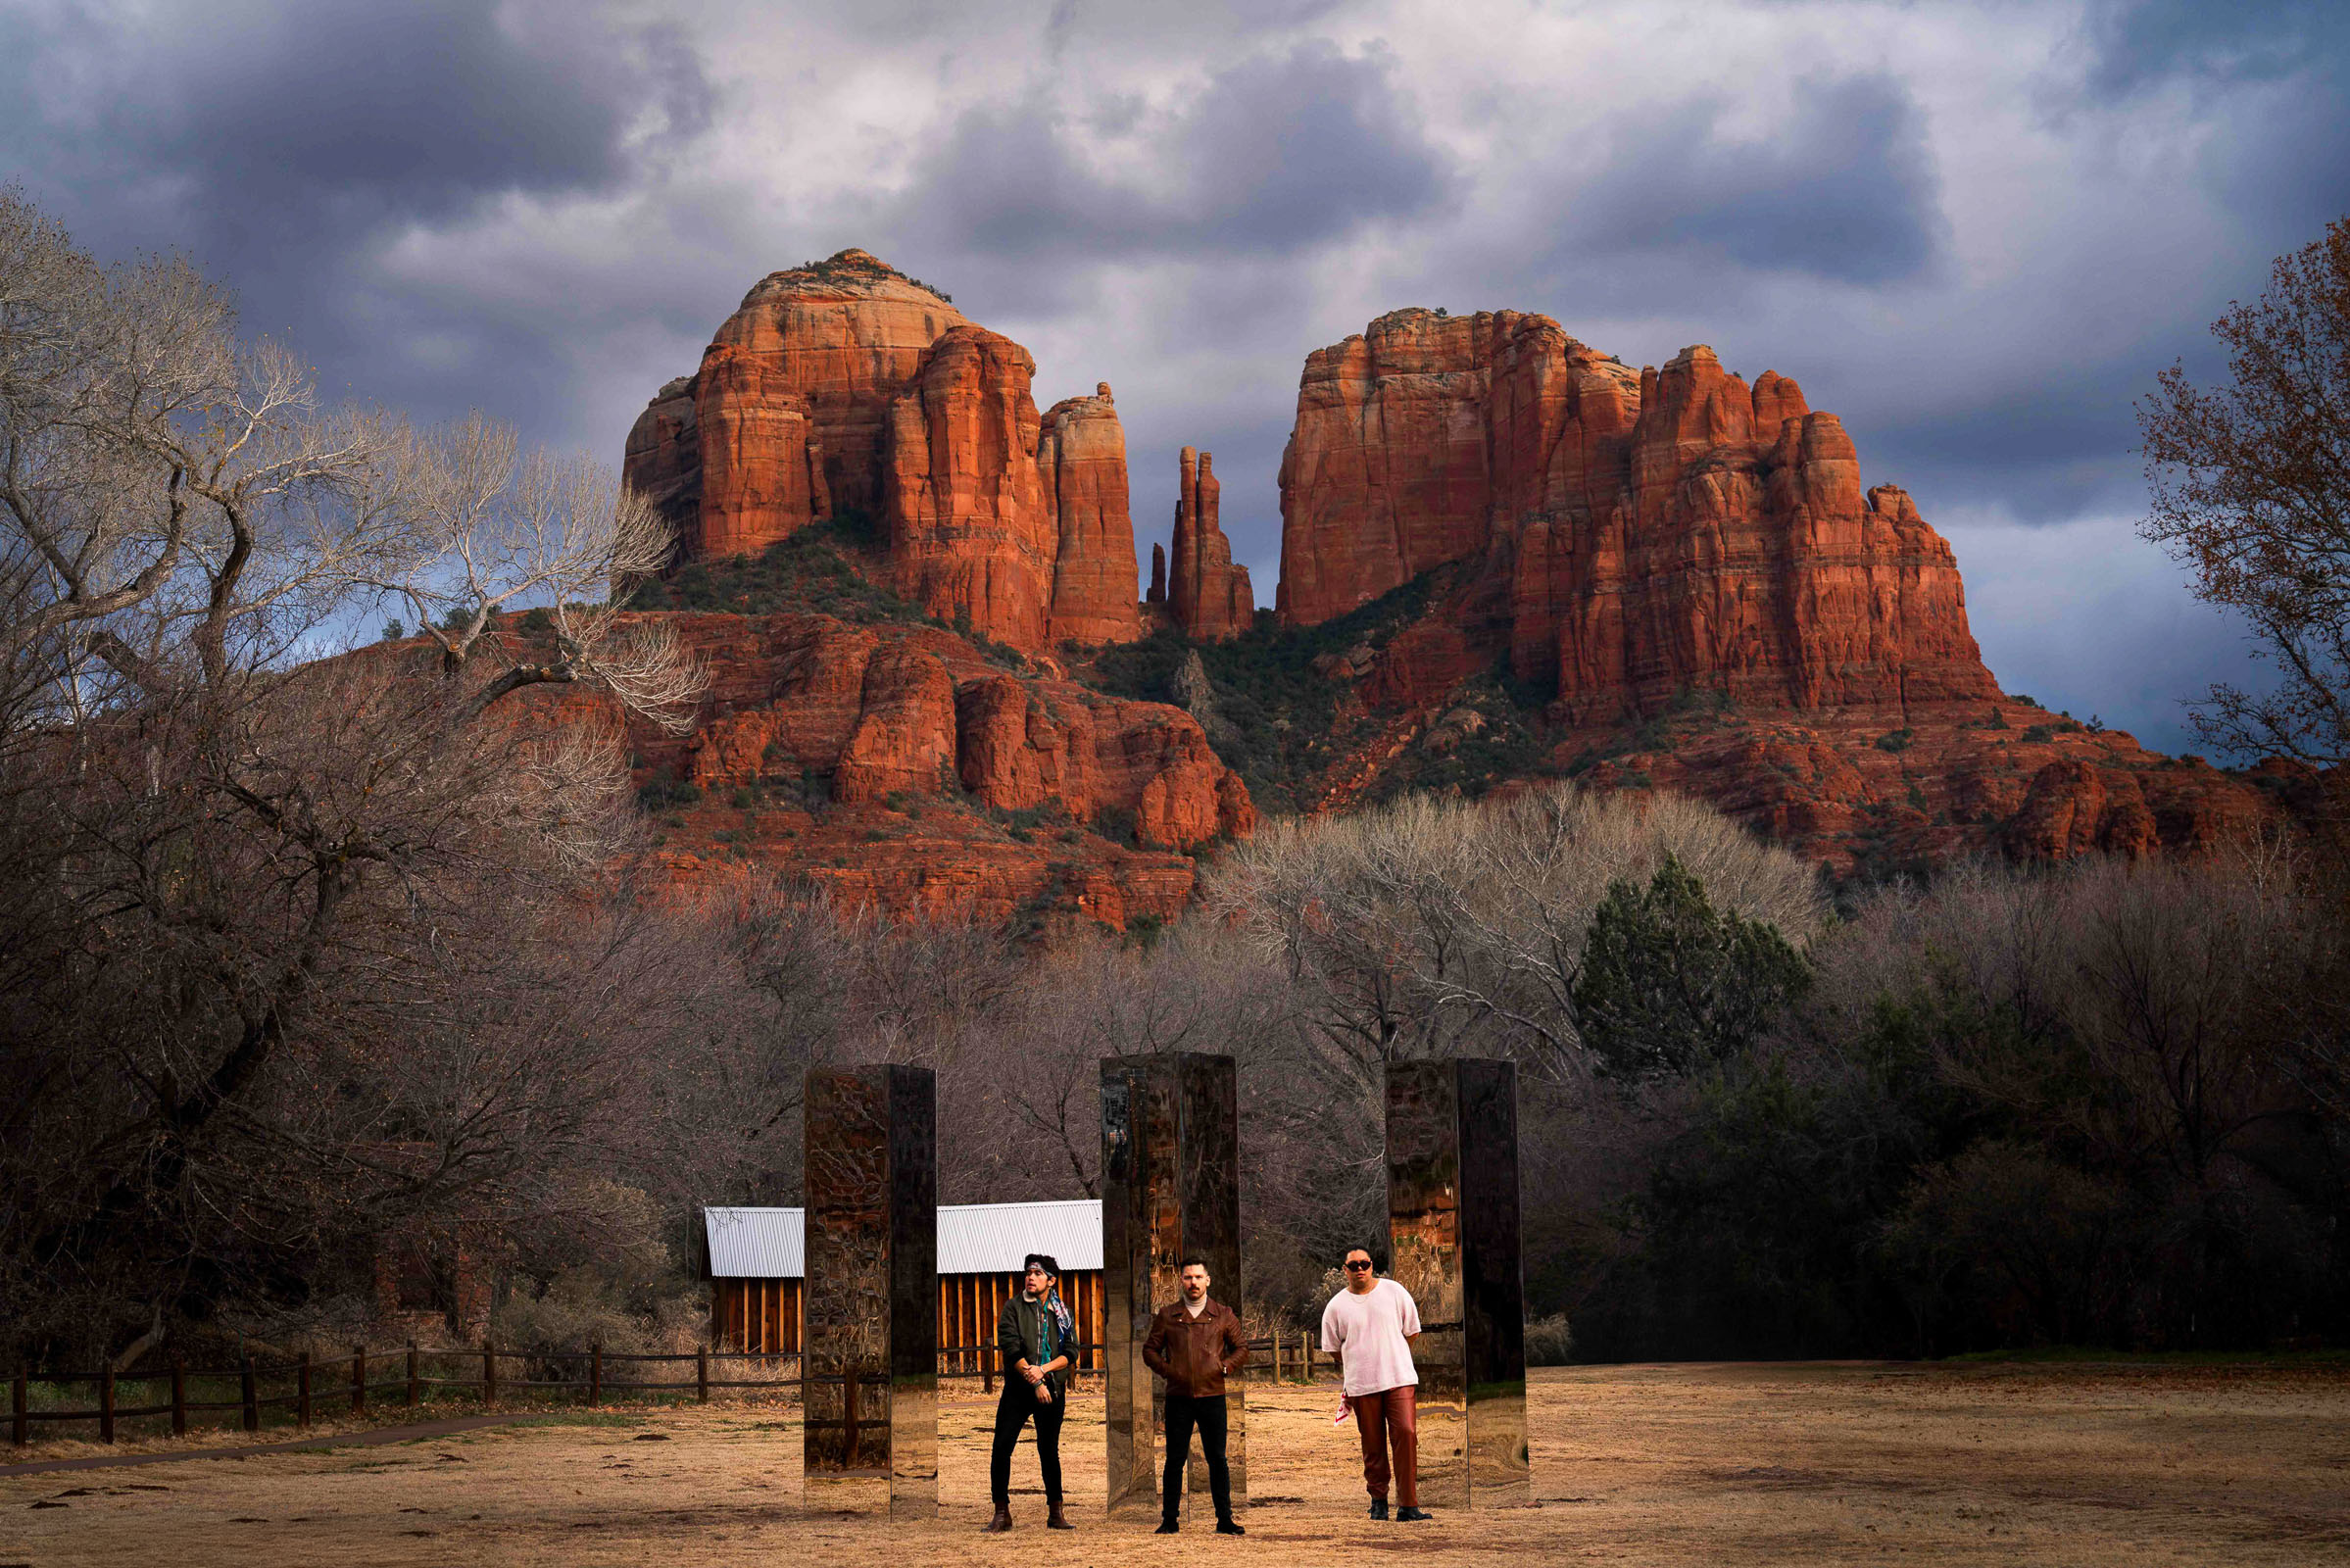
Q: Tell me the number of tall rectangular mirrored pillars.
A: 3